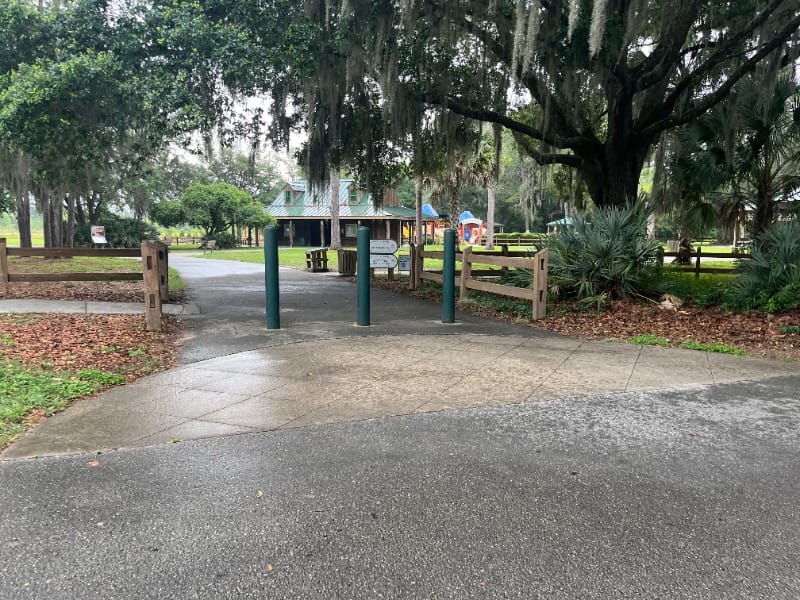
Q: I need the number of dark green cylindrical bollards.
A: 3